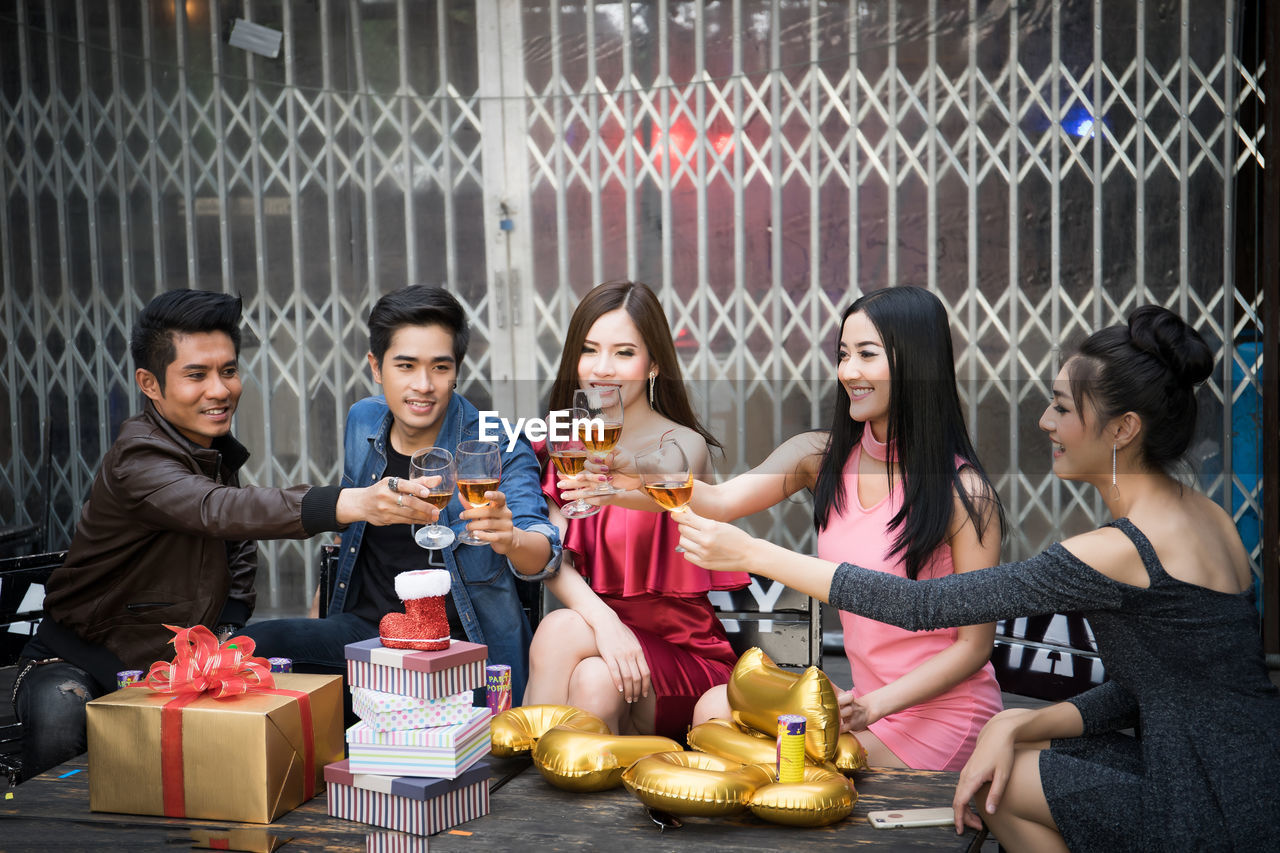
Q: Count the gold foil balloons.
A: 4